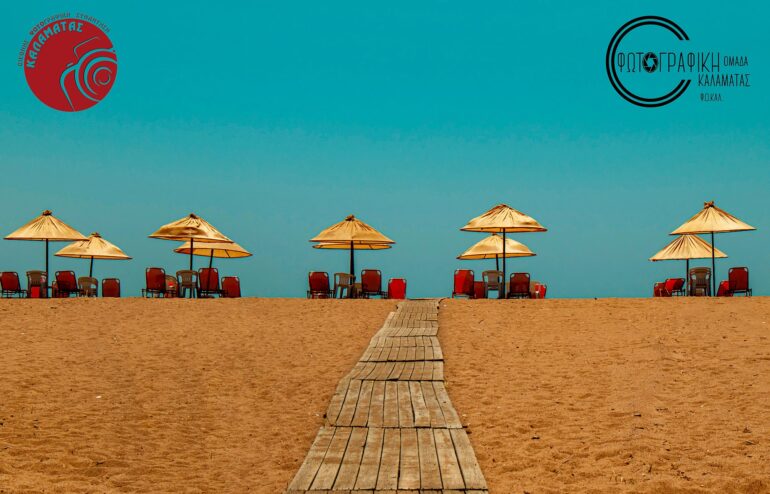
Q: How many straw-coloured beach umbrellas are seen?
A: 10